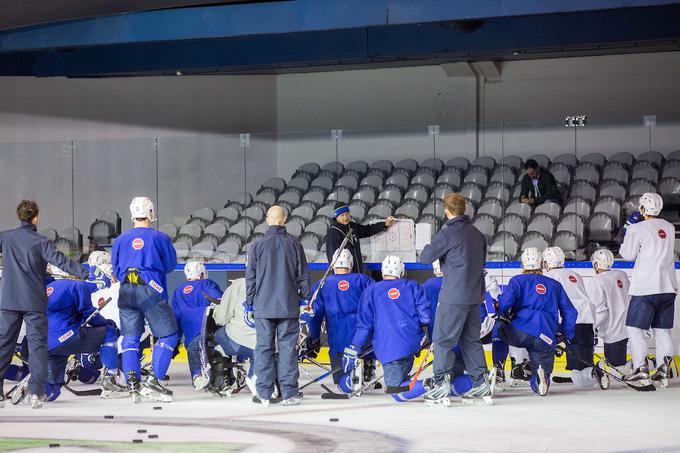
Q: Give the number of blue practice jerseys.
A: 7